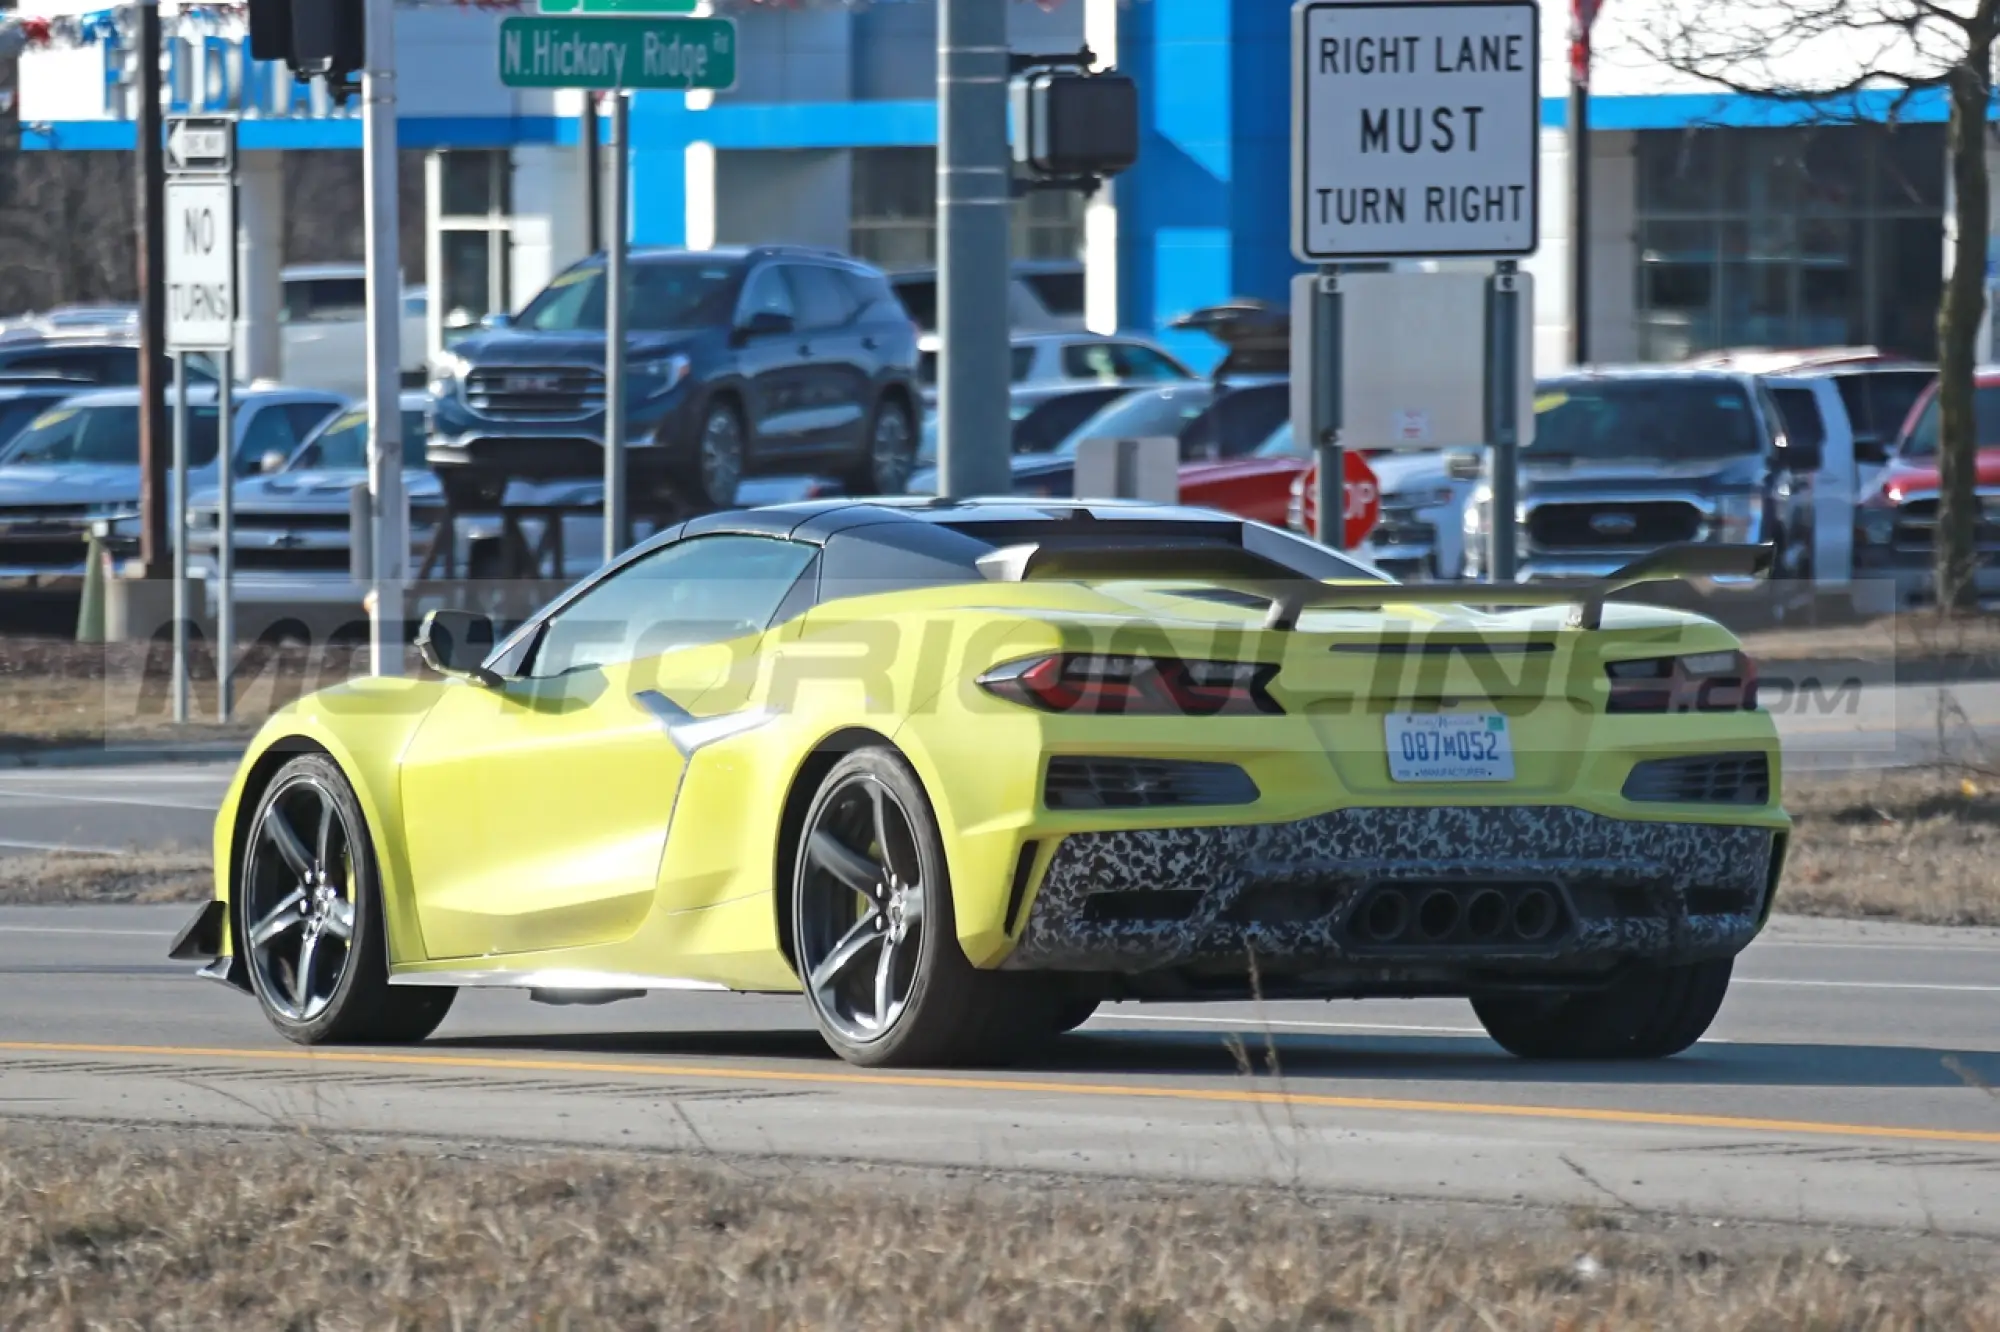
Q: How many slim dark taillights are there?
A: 2